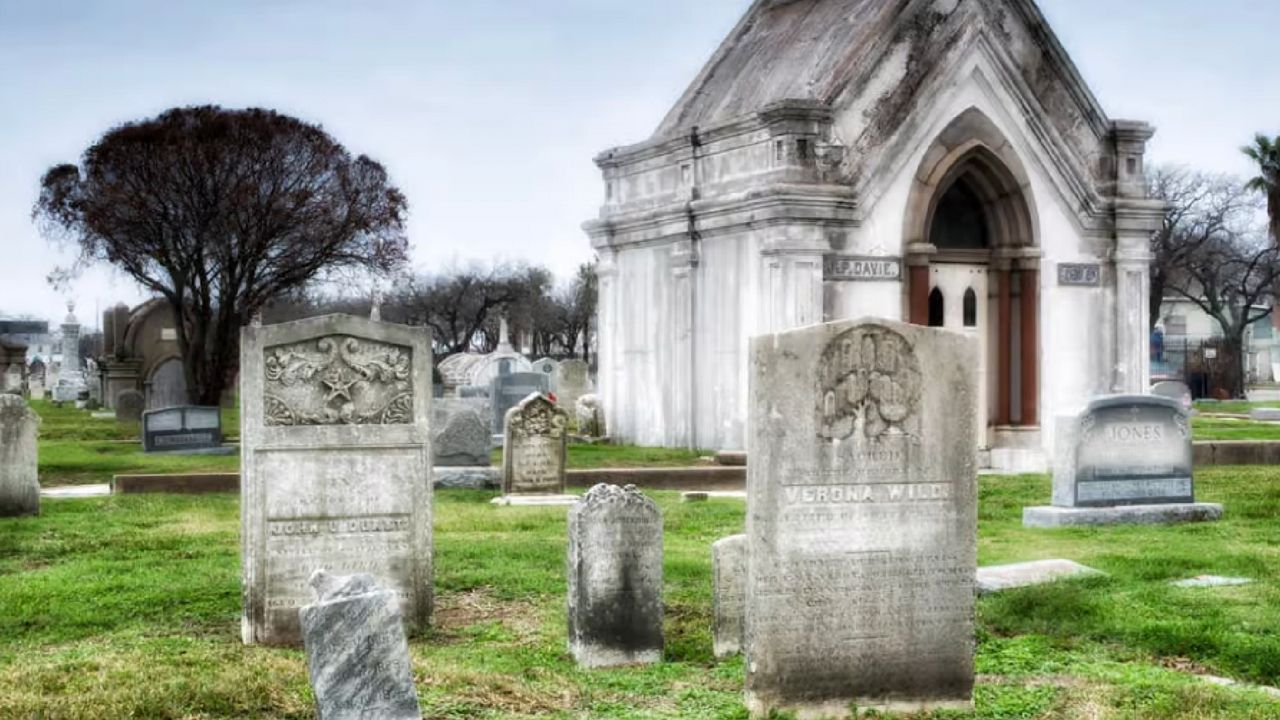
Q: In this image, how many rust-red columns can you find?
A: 3